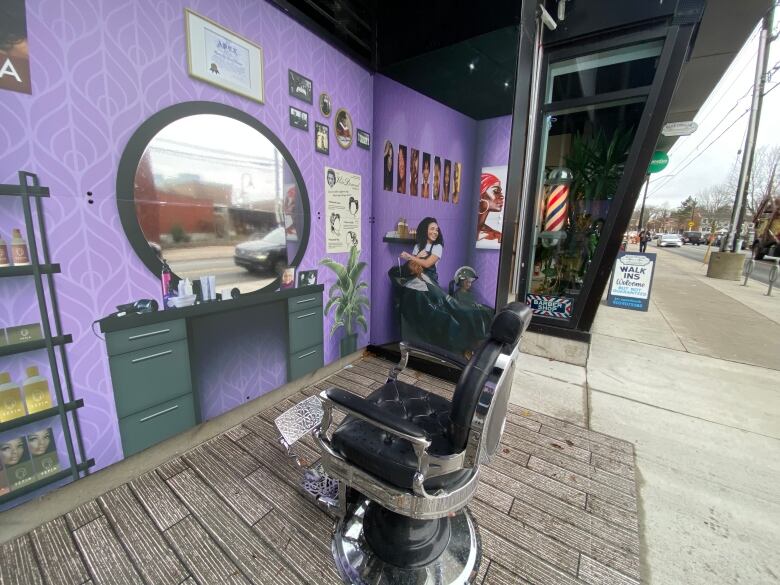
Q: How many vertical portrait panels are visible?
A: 7